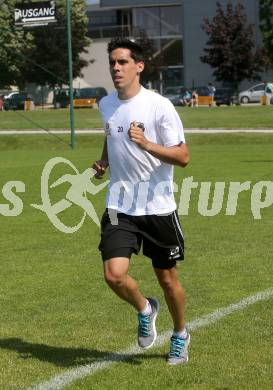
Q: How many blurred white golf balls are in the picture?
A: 0